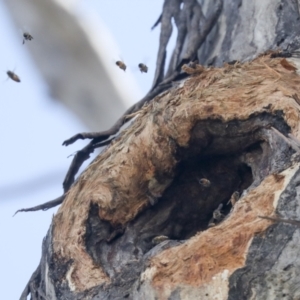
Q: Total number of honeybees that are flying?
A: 5